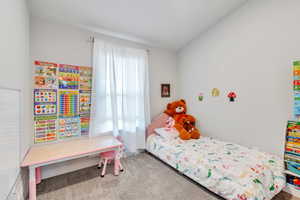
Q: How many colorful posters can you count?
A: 9